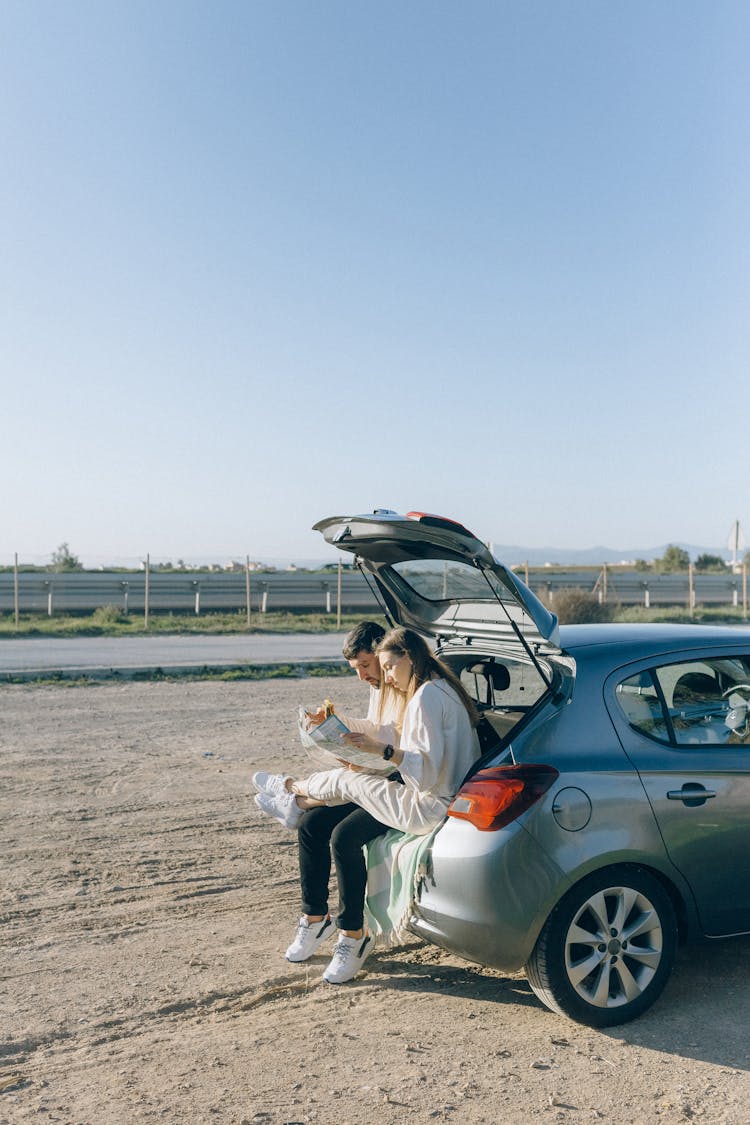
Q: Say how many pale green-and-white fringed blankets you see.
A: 1